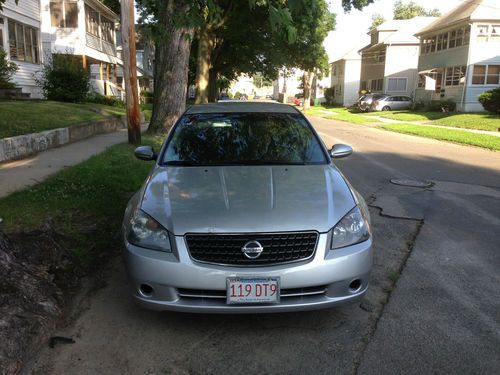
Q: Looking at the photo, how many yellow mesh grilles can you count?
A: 0